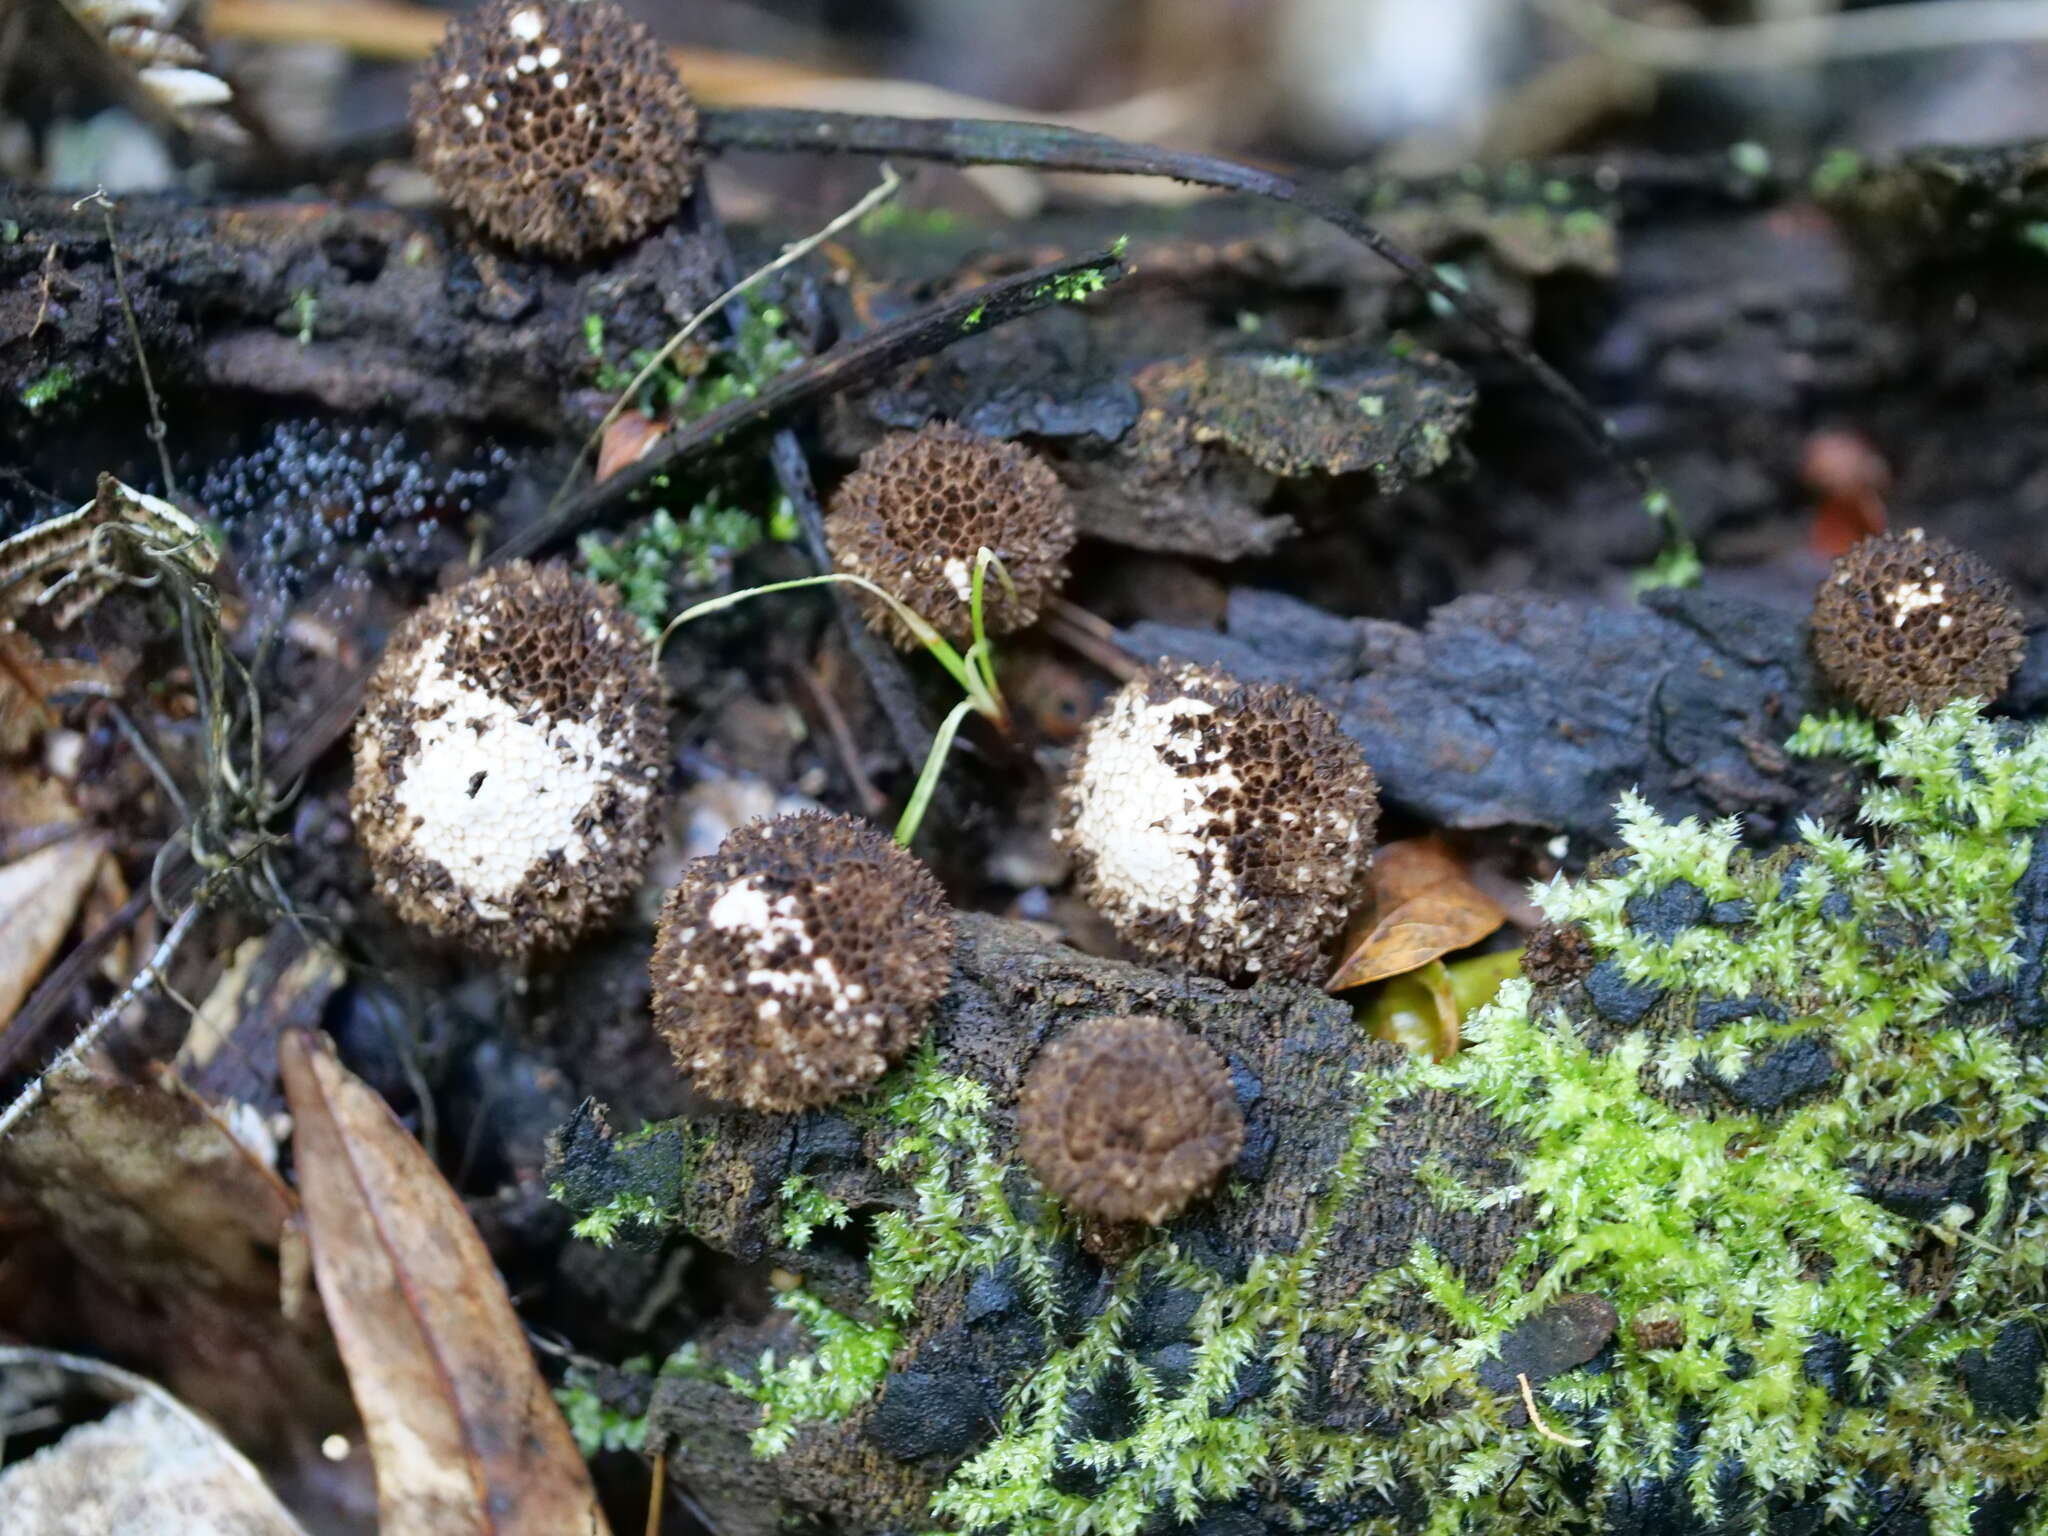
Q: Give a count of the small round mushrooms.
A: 7